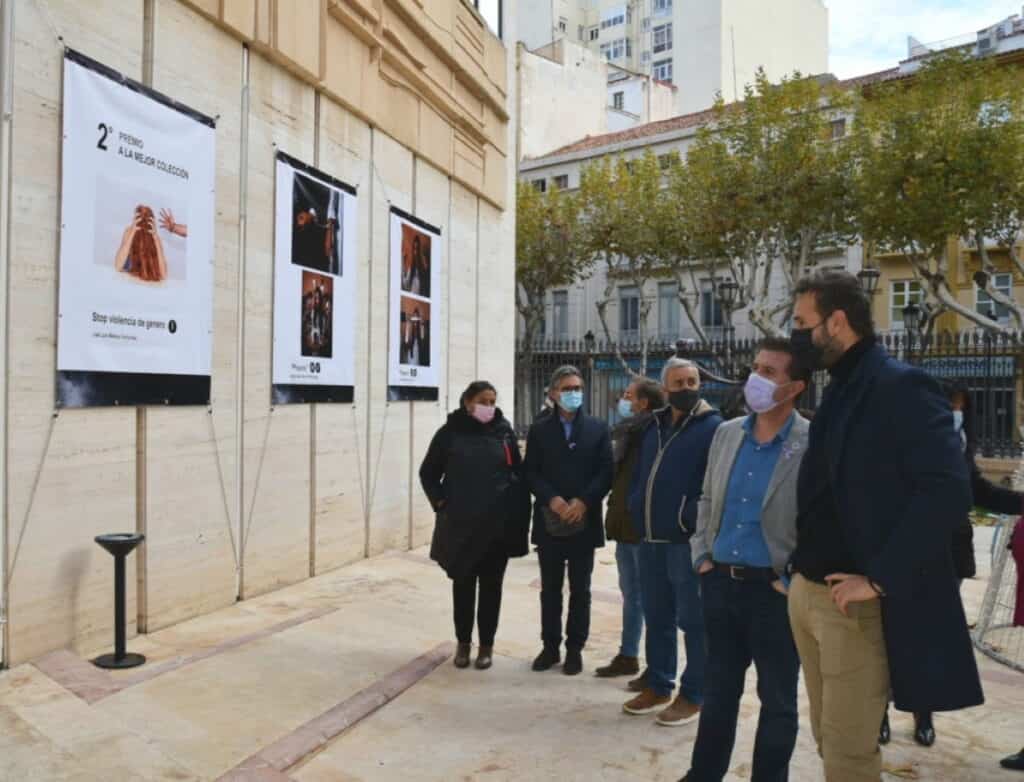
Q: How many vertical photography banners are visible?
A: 3